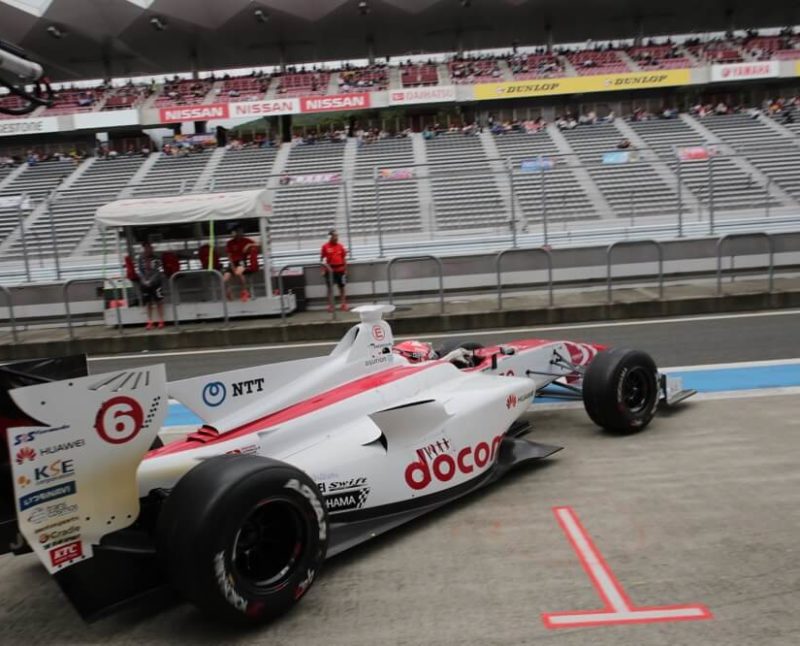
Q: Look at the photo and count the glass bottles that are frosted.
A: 0